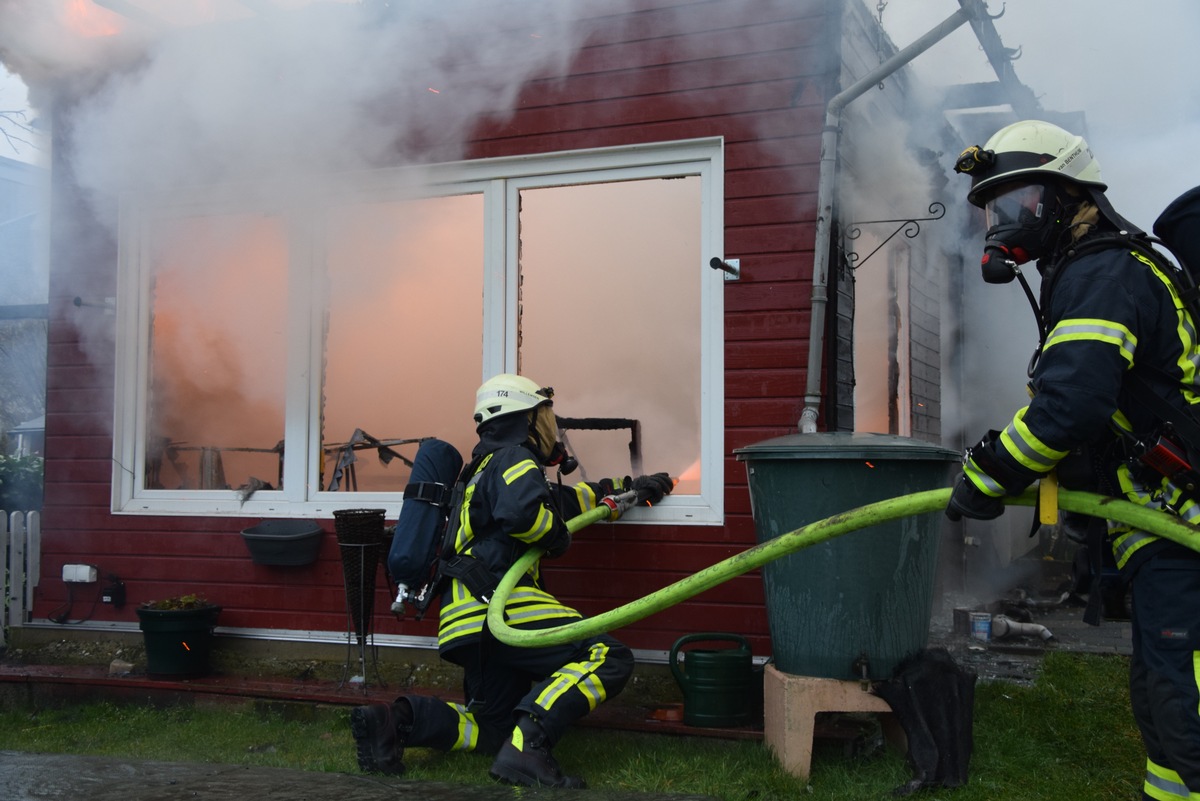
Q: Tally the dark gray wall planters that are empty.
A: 1